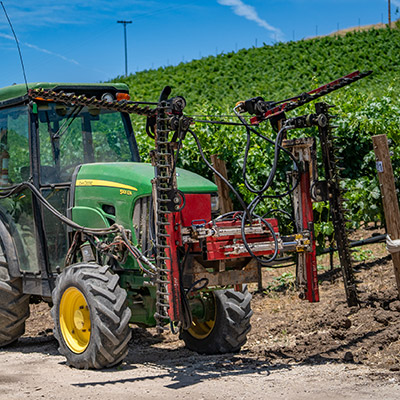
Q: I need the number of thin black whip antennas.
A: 1